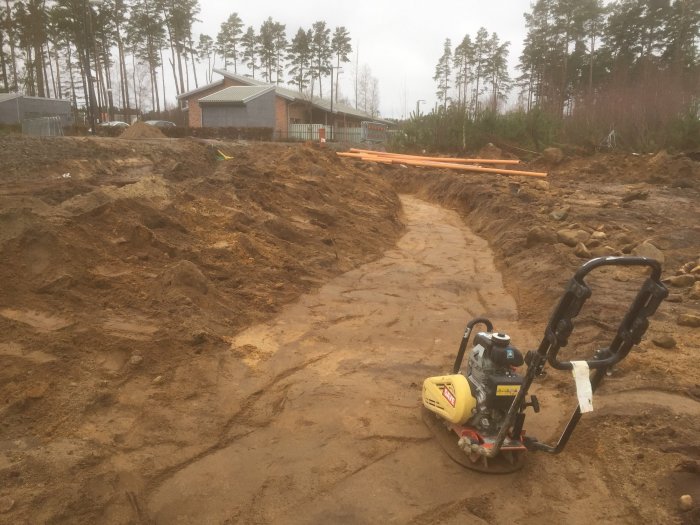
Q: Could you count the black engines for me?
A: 1